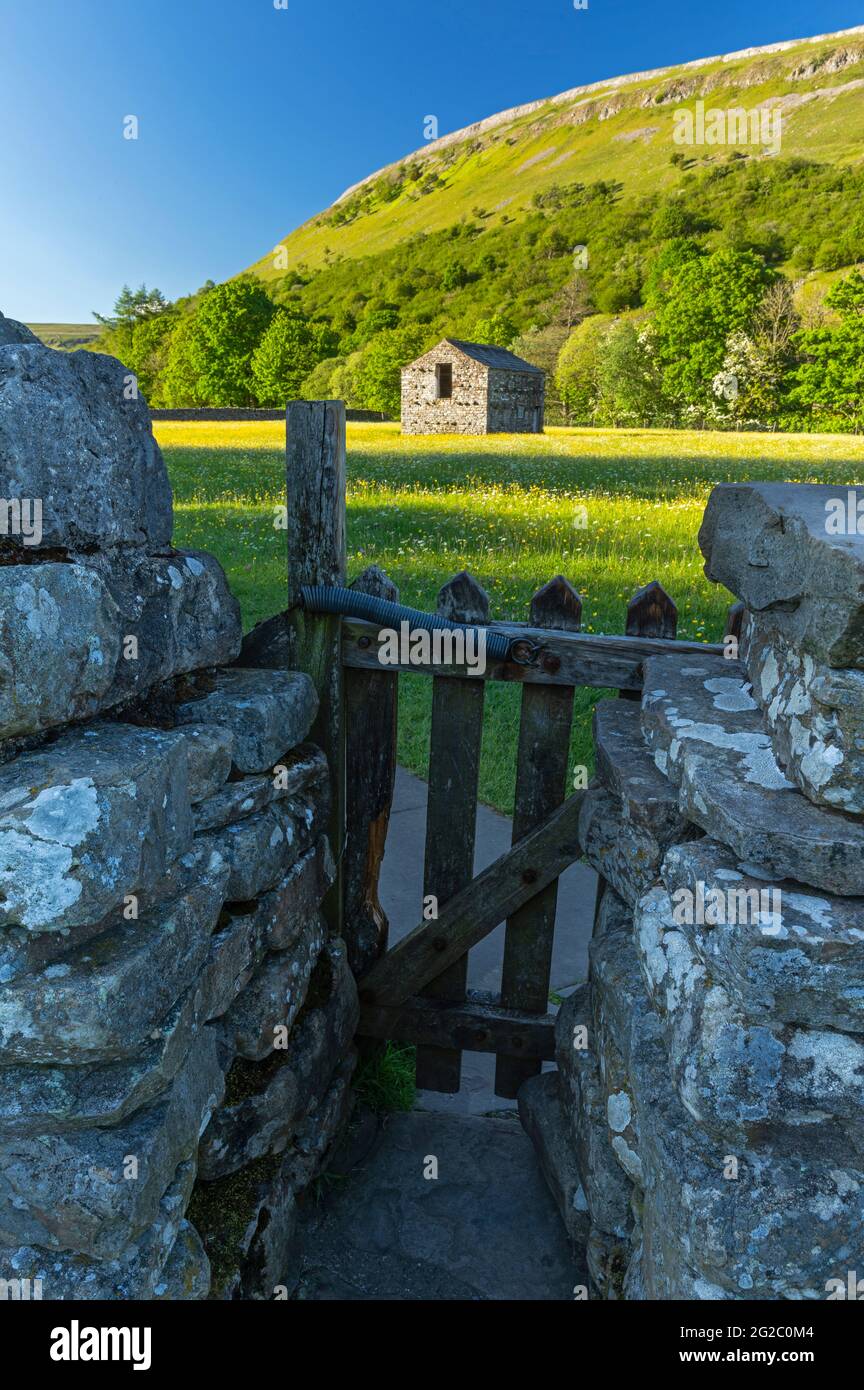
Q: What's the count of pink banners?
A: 0